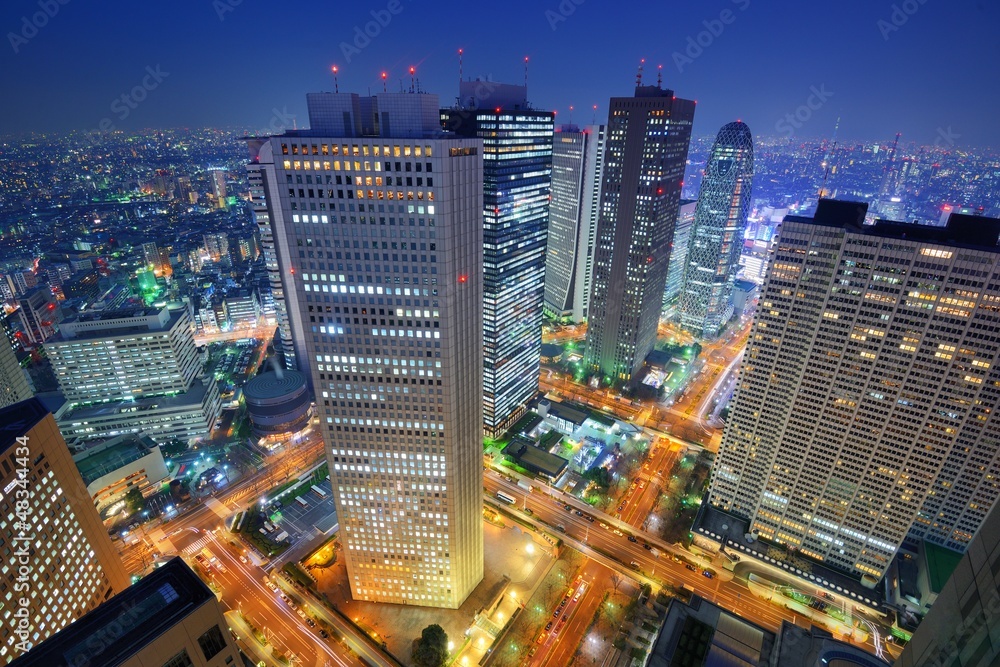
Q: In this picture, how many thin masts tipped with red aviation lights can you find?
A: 9